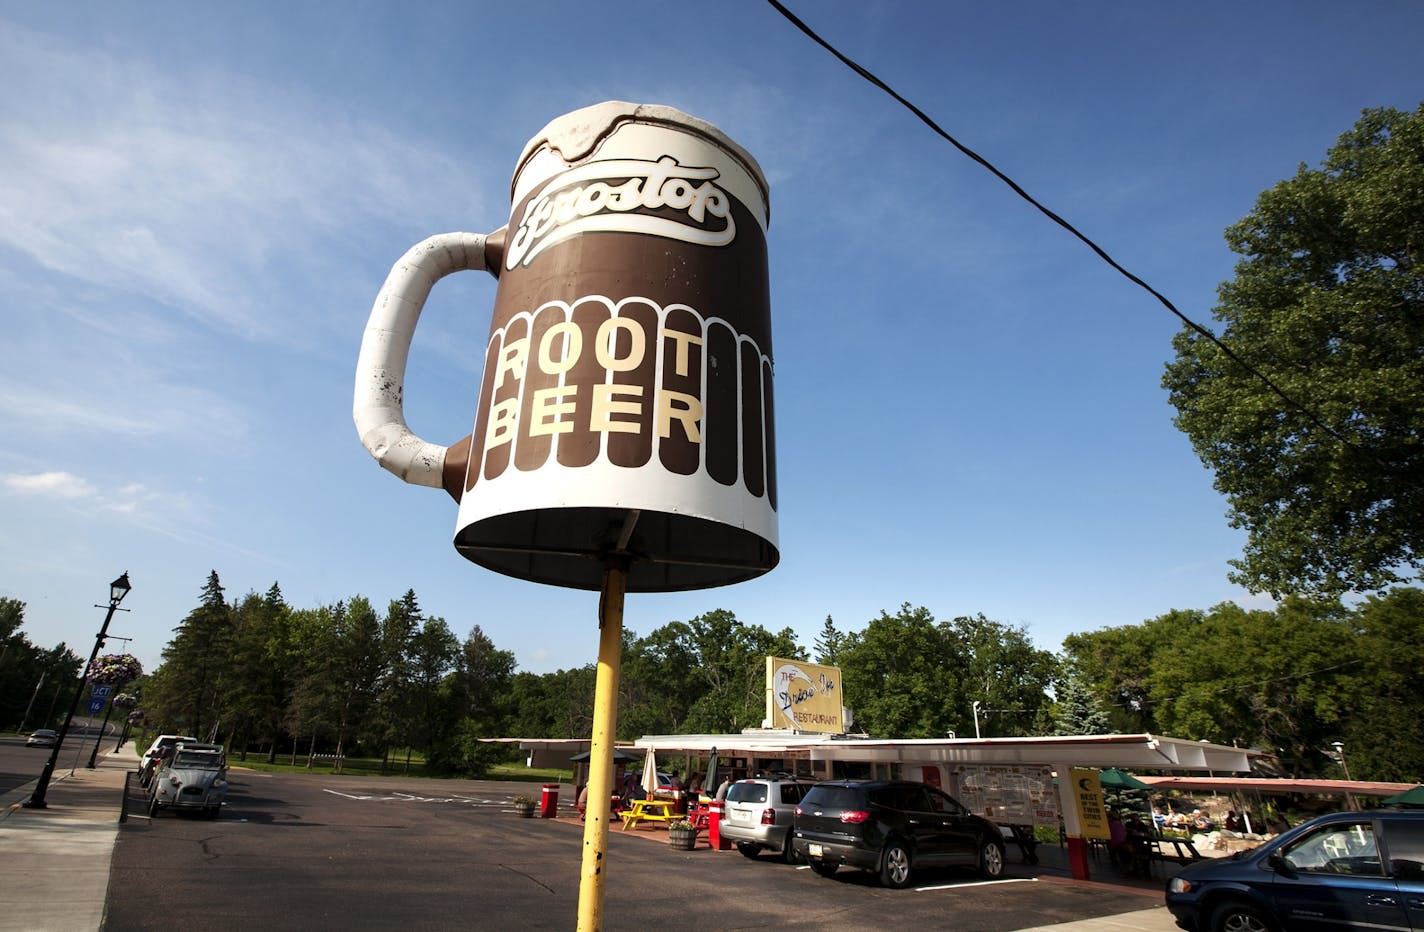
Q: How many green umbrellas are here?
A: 3